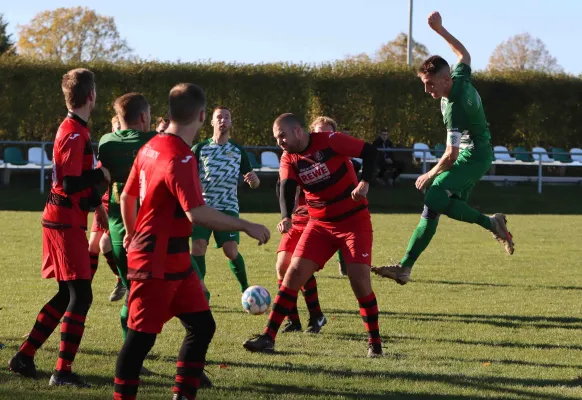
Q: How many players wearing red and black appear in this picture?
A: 5